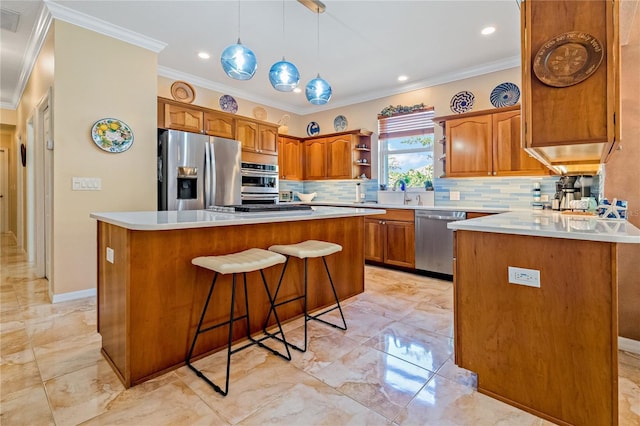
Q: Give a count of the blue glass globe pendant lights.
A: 3